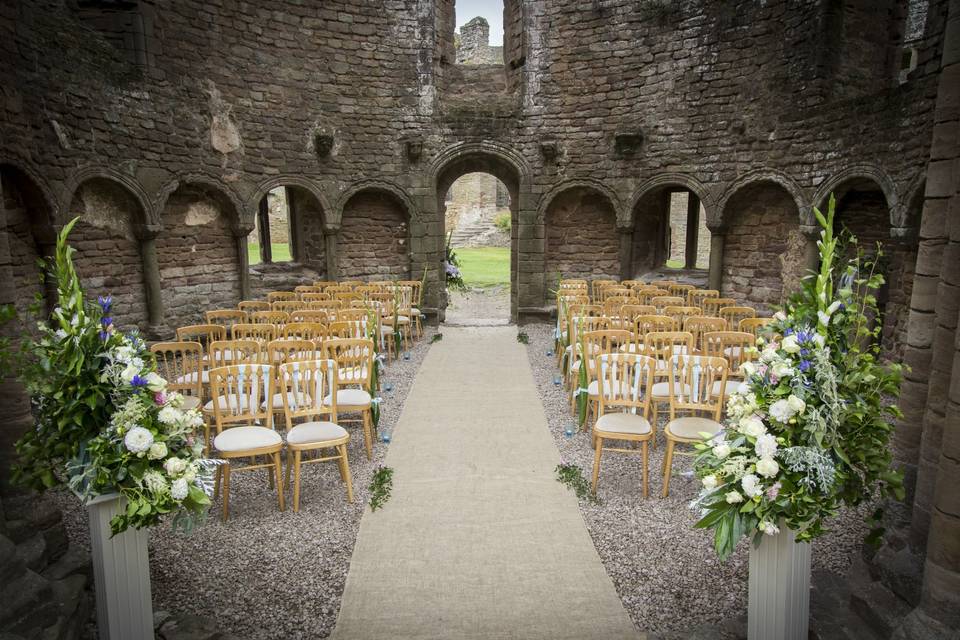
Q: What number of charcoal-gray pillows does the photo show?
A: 0